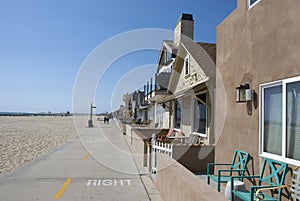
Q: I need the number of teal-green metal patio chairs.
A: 2